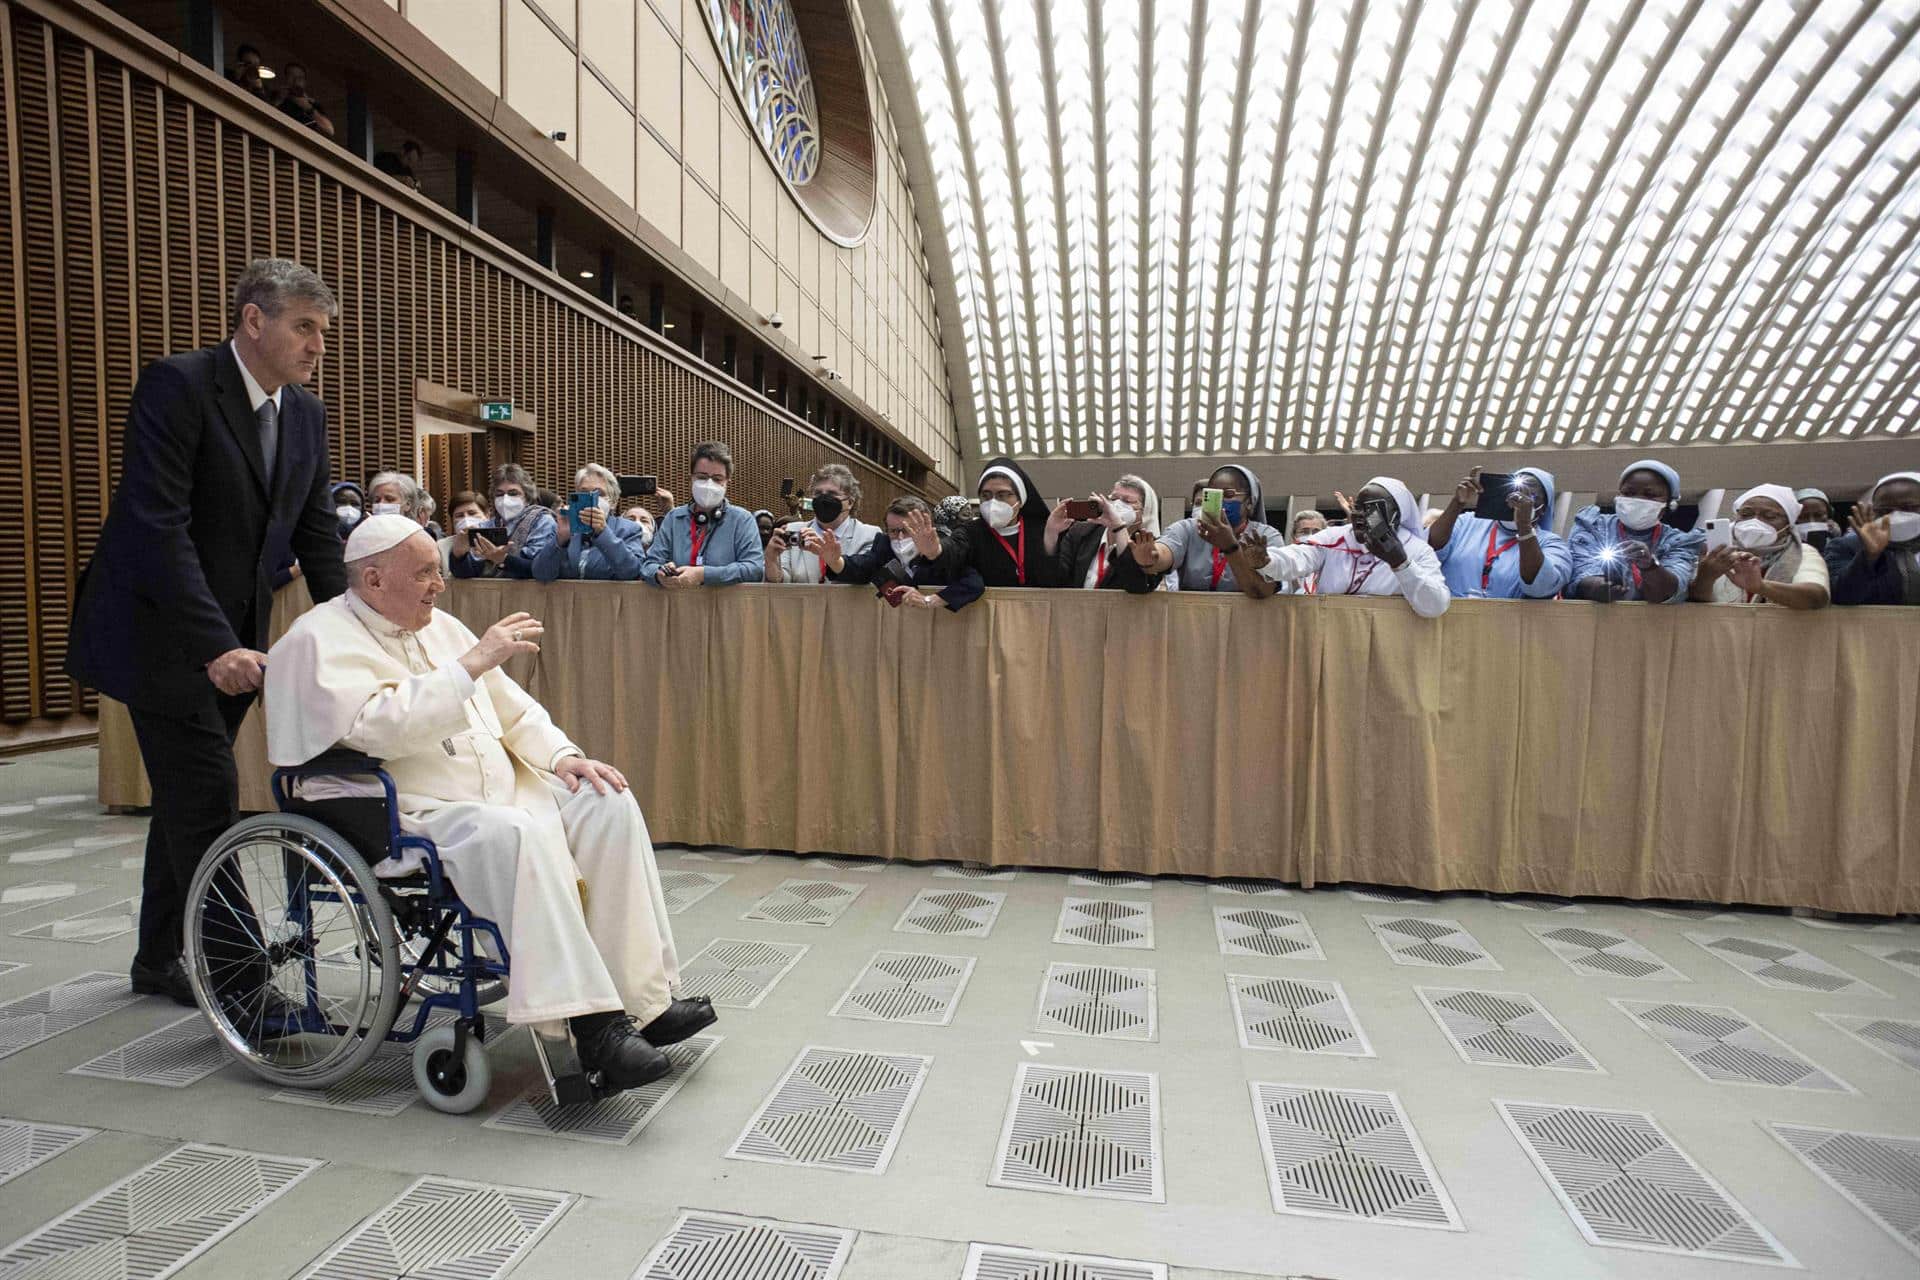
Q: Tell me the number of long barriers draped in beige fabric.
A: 1